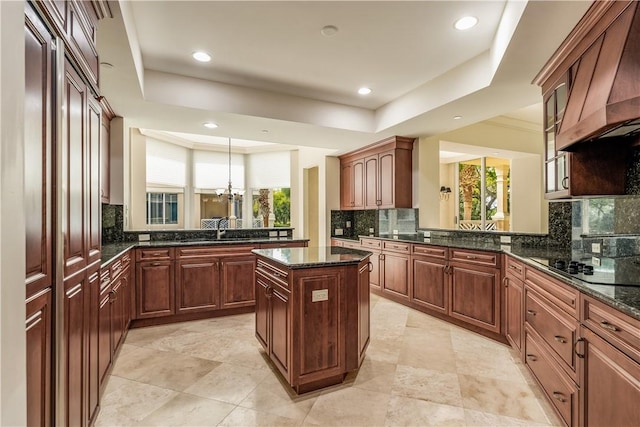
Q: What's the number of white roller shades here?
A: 3